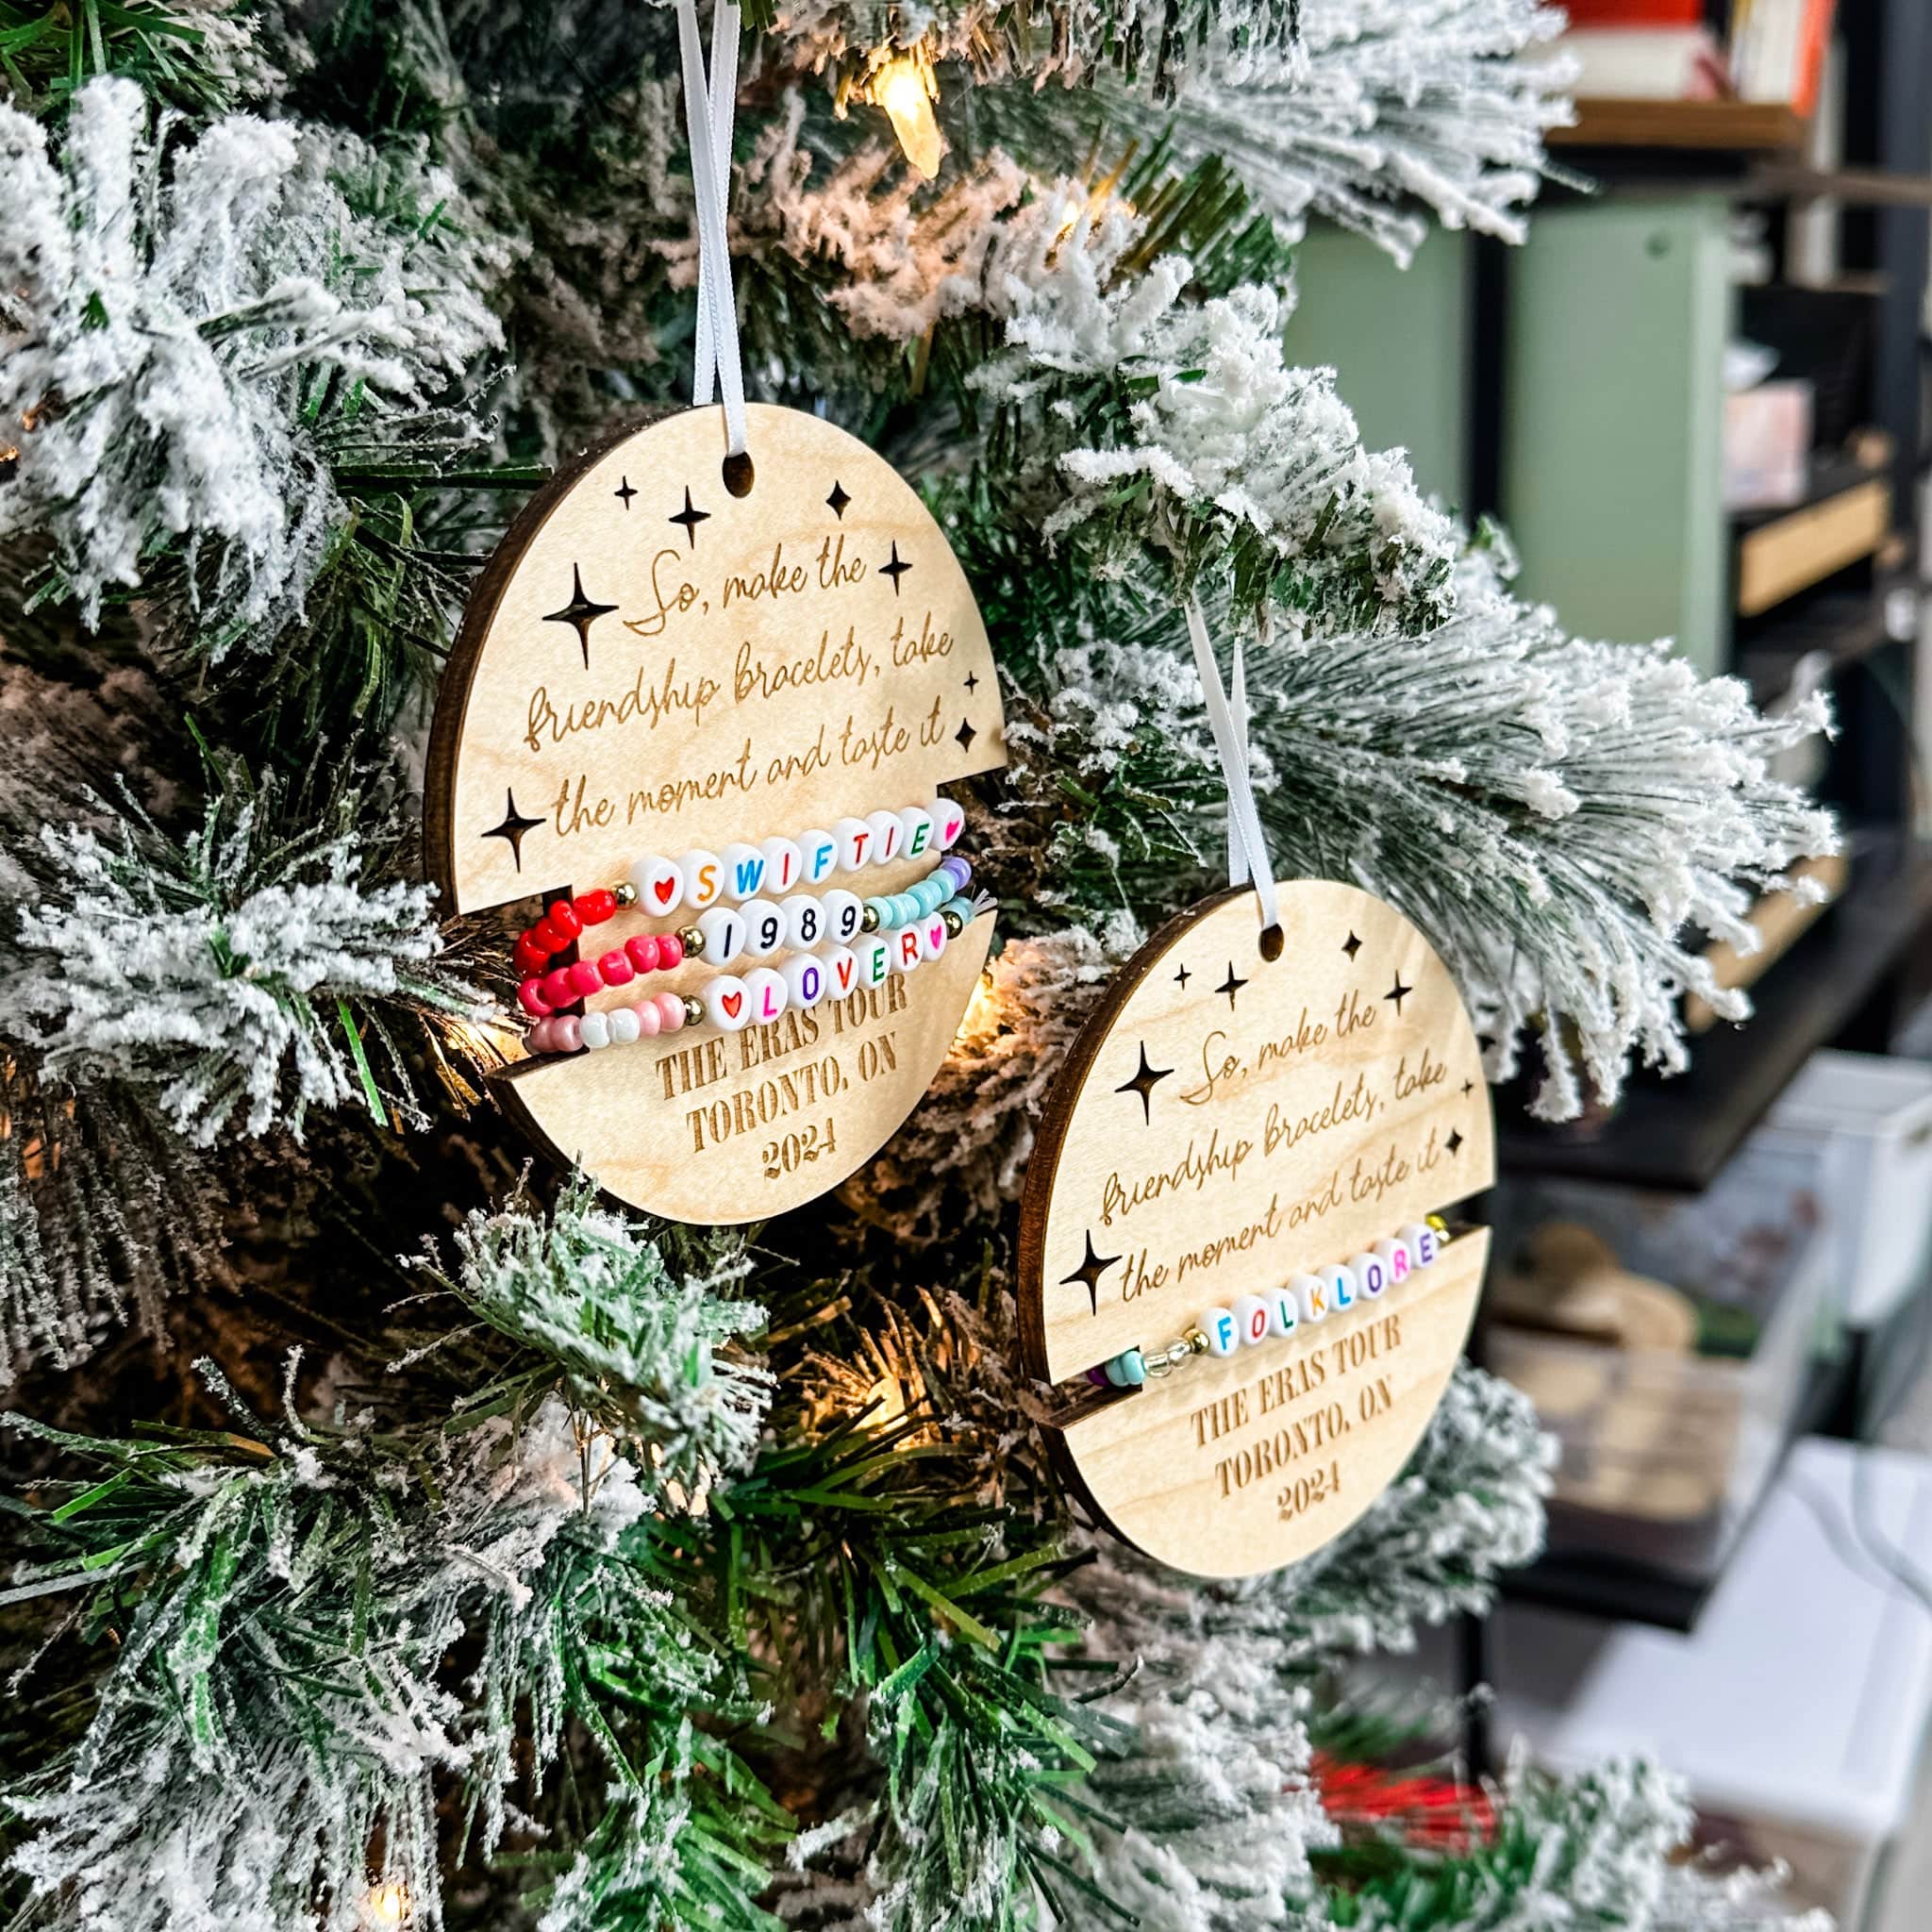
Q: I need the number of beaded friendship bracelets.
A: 4